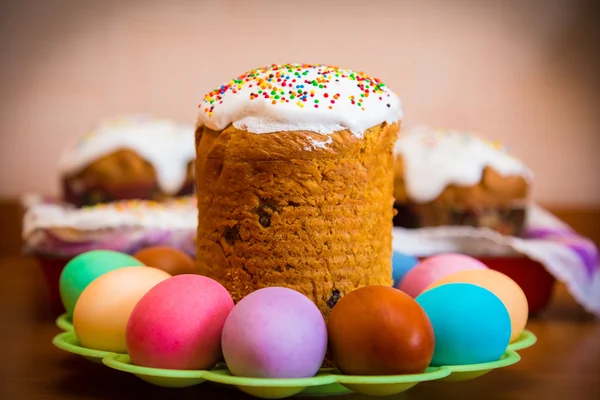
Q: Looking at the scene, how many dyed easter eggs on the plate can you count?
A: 10